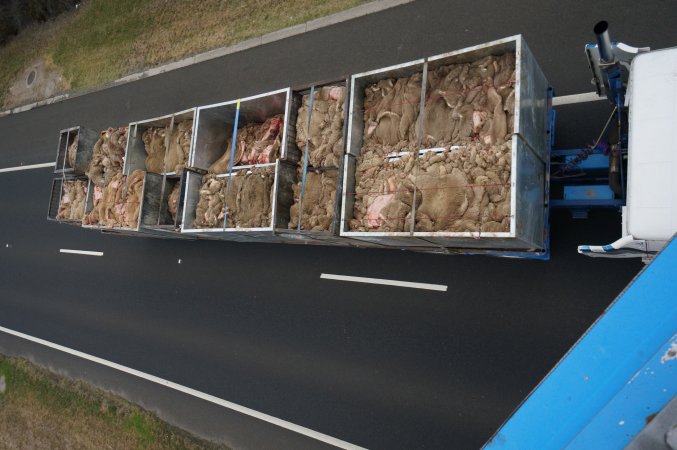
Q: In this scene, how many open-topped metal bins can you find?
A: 12